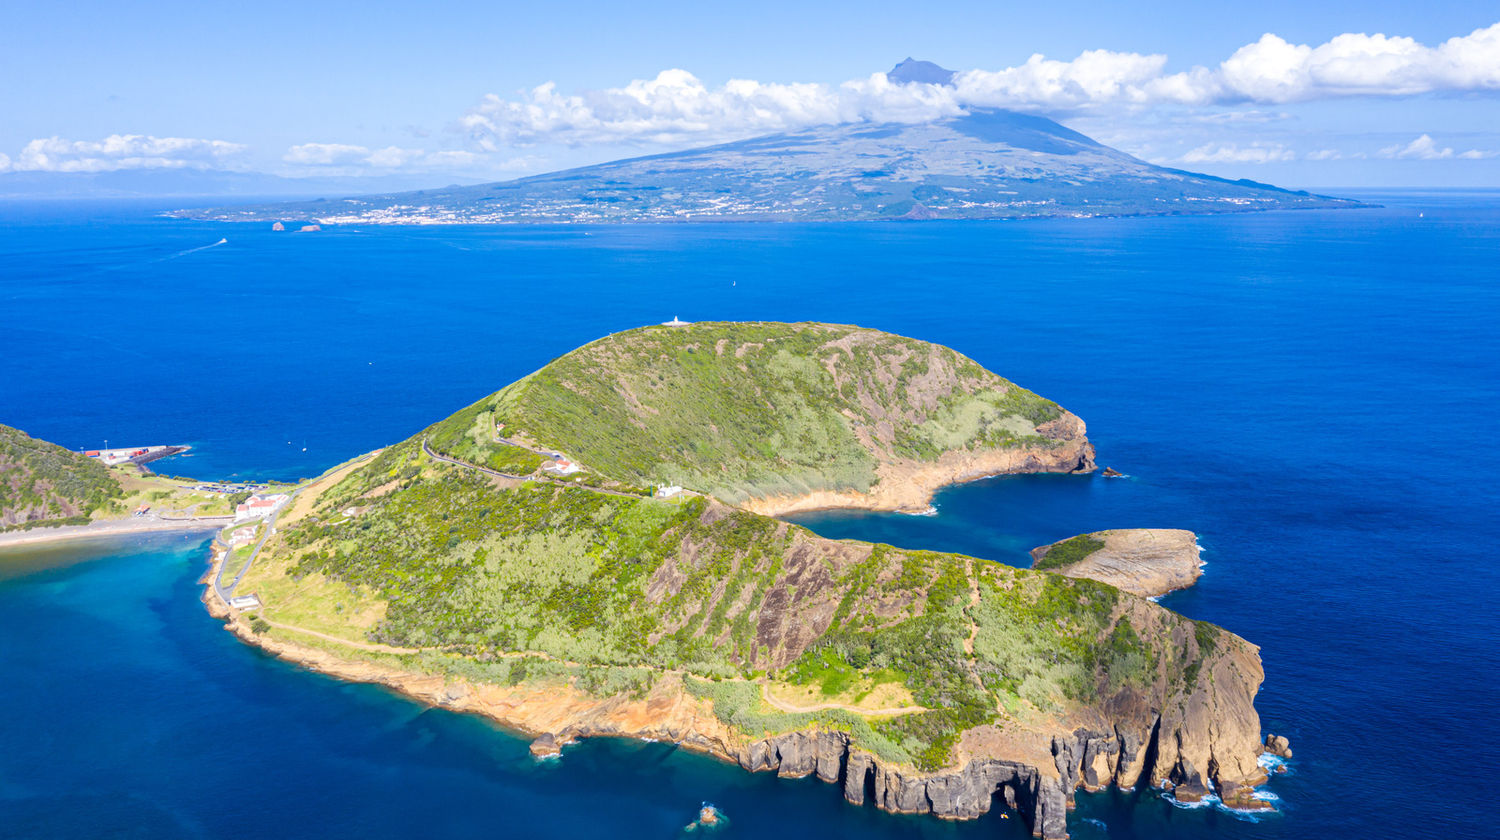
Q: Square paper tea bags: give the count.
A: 0